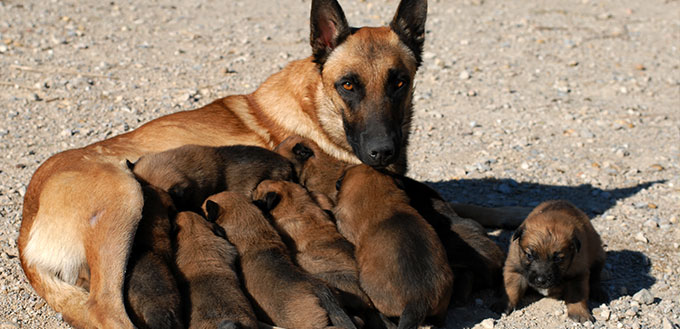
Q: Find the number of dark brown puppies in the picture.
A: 9